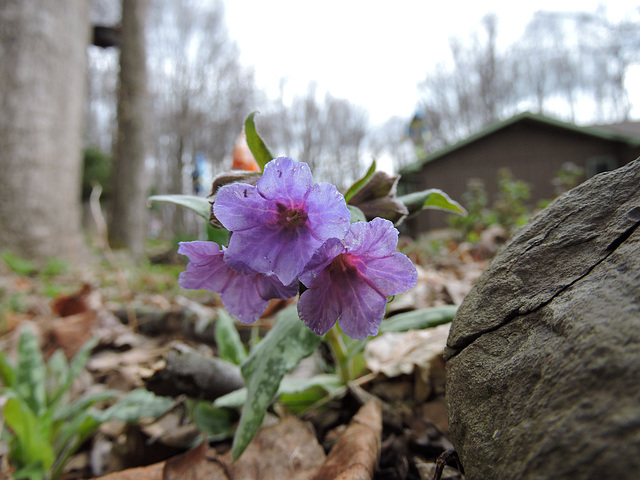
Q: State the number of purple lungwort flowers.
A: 3